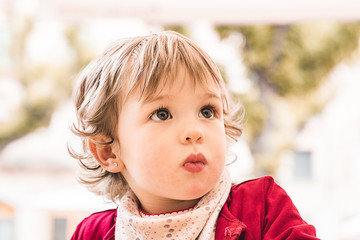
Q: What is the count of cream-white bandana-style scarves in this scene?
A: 1